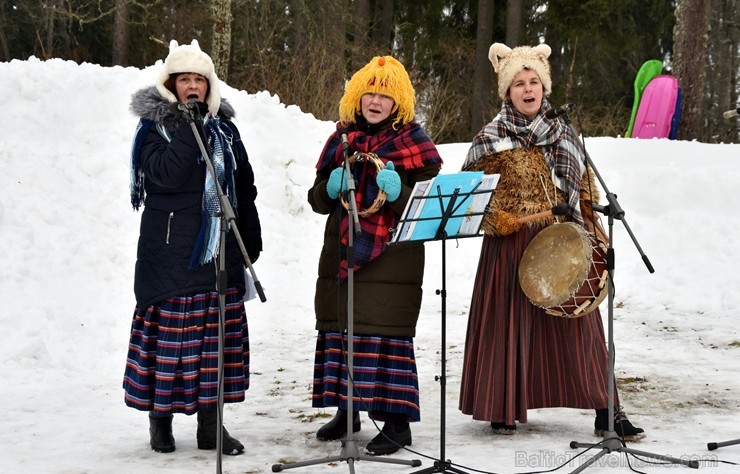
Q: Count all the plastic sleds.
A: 3